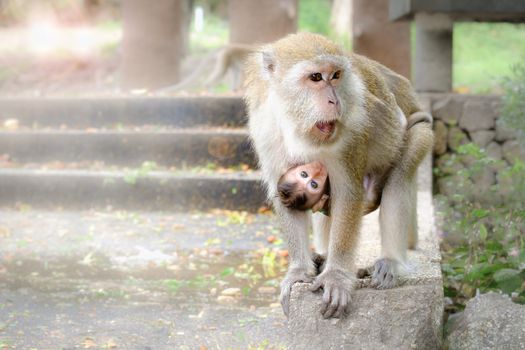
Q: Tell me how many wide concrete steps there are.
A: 3